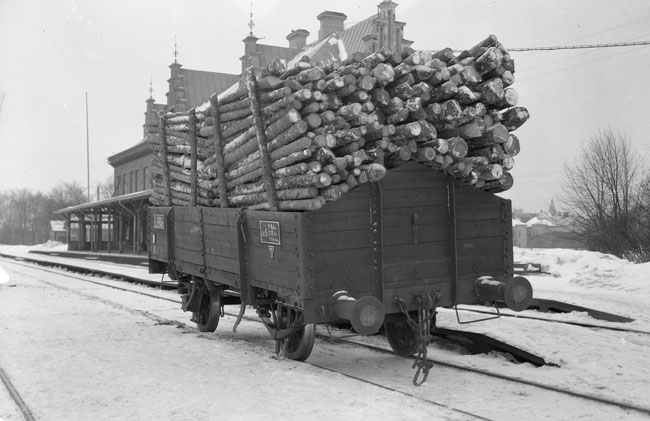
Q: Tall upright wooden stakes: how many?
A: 4